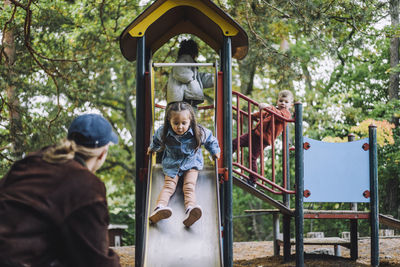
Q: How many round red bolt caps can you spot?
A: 4